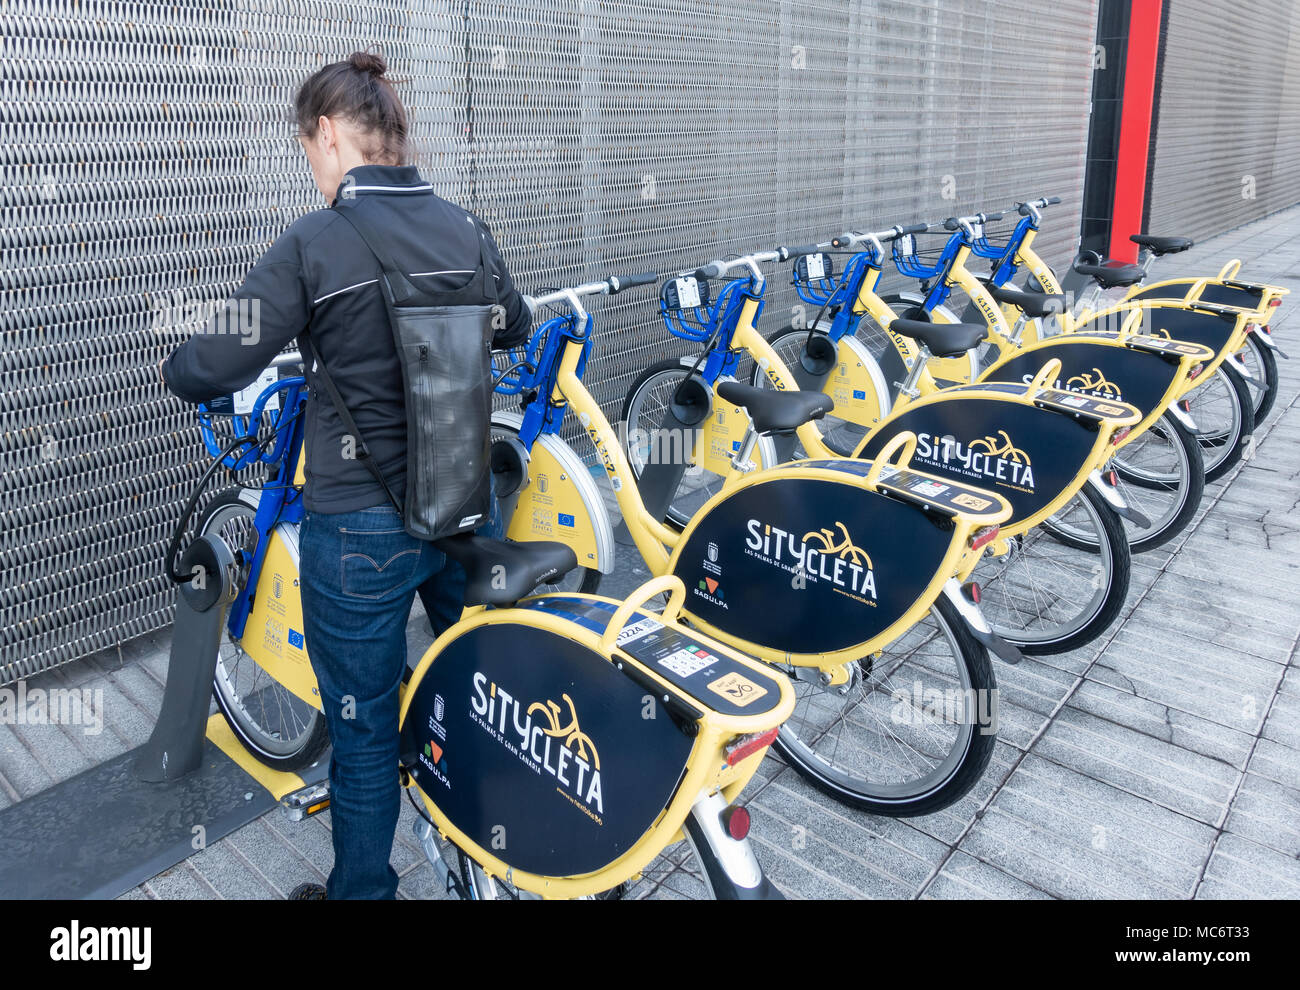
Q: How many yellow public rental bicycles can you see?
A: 6